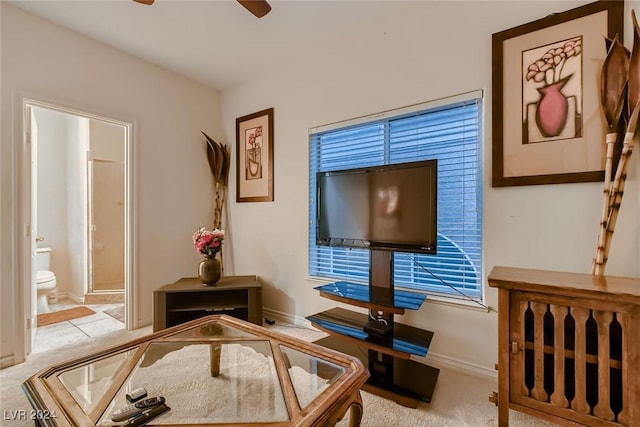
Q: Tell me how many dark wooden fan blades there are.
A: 2